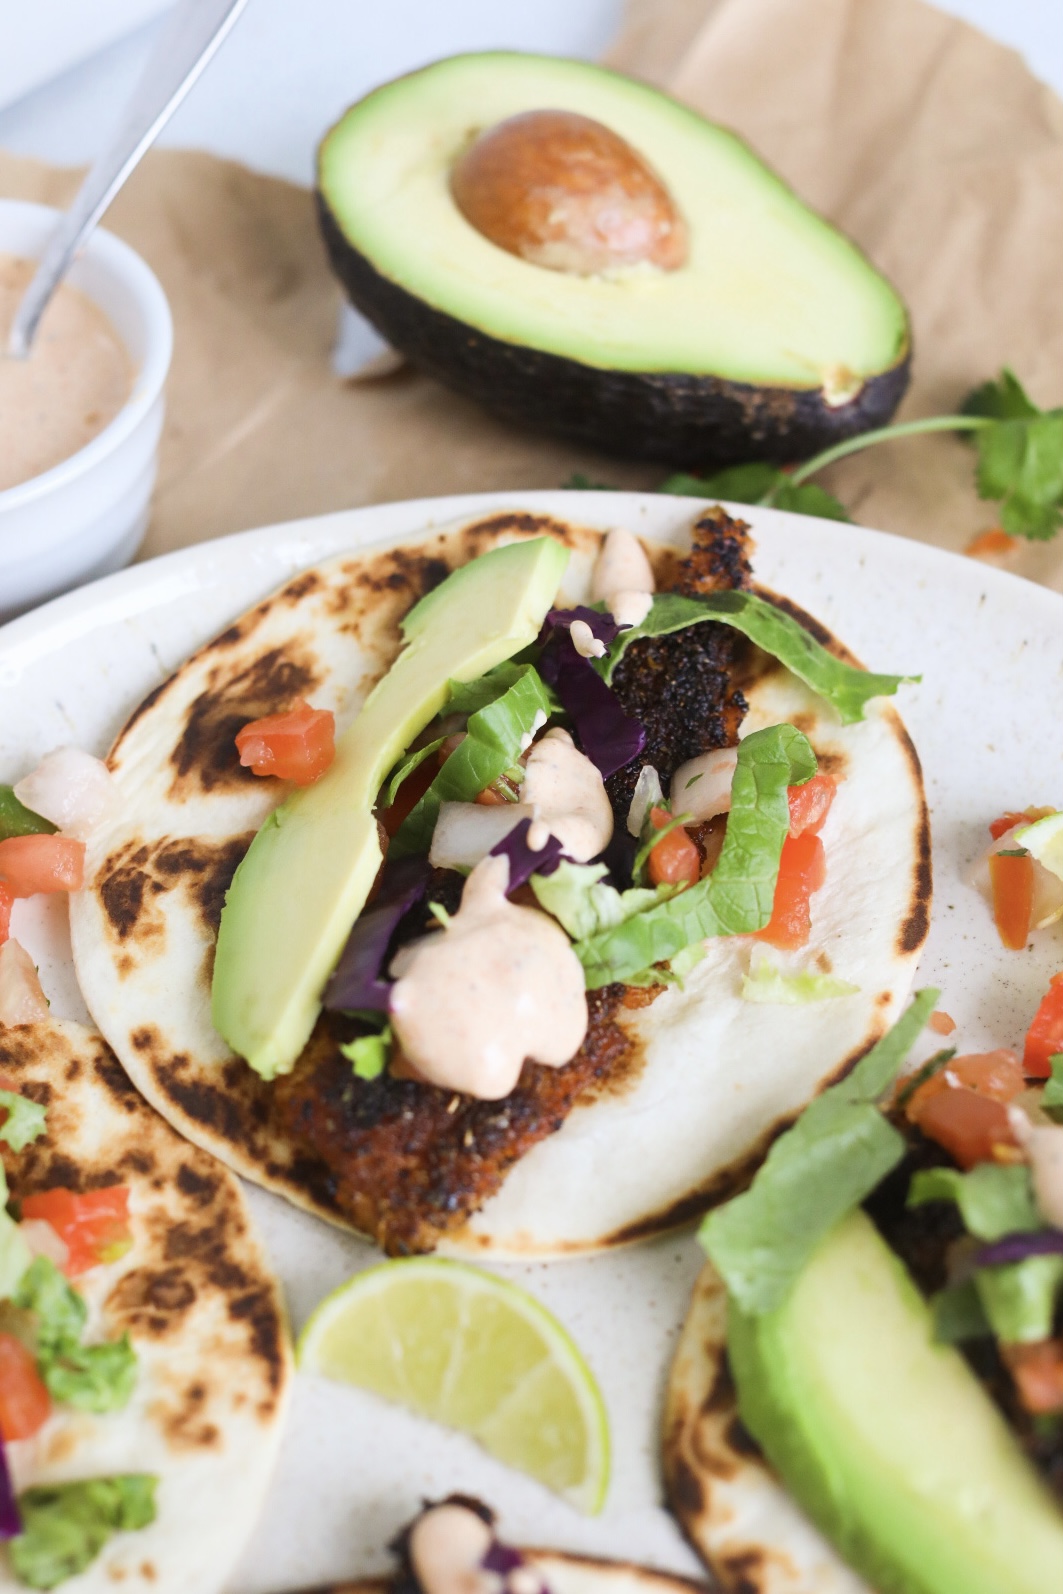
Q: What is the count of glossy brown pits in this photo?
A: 1